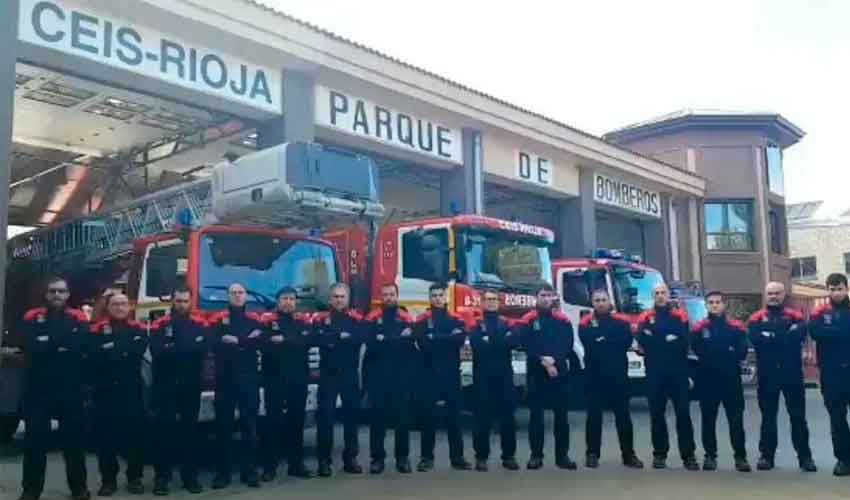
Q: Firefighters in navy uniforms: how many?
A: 15